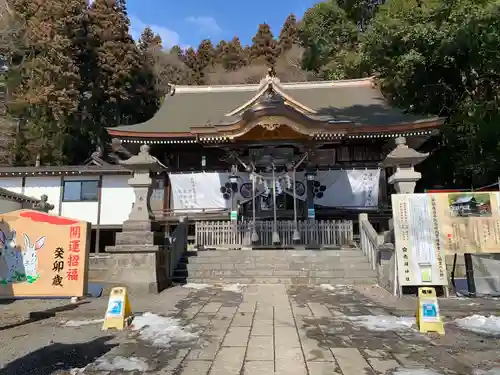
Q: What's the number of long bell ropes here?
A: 3